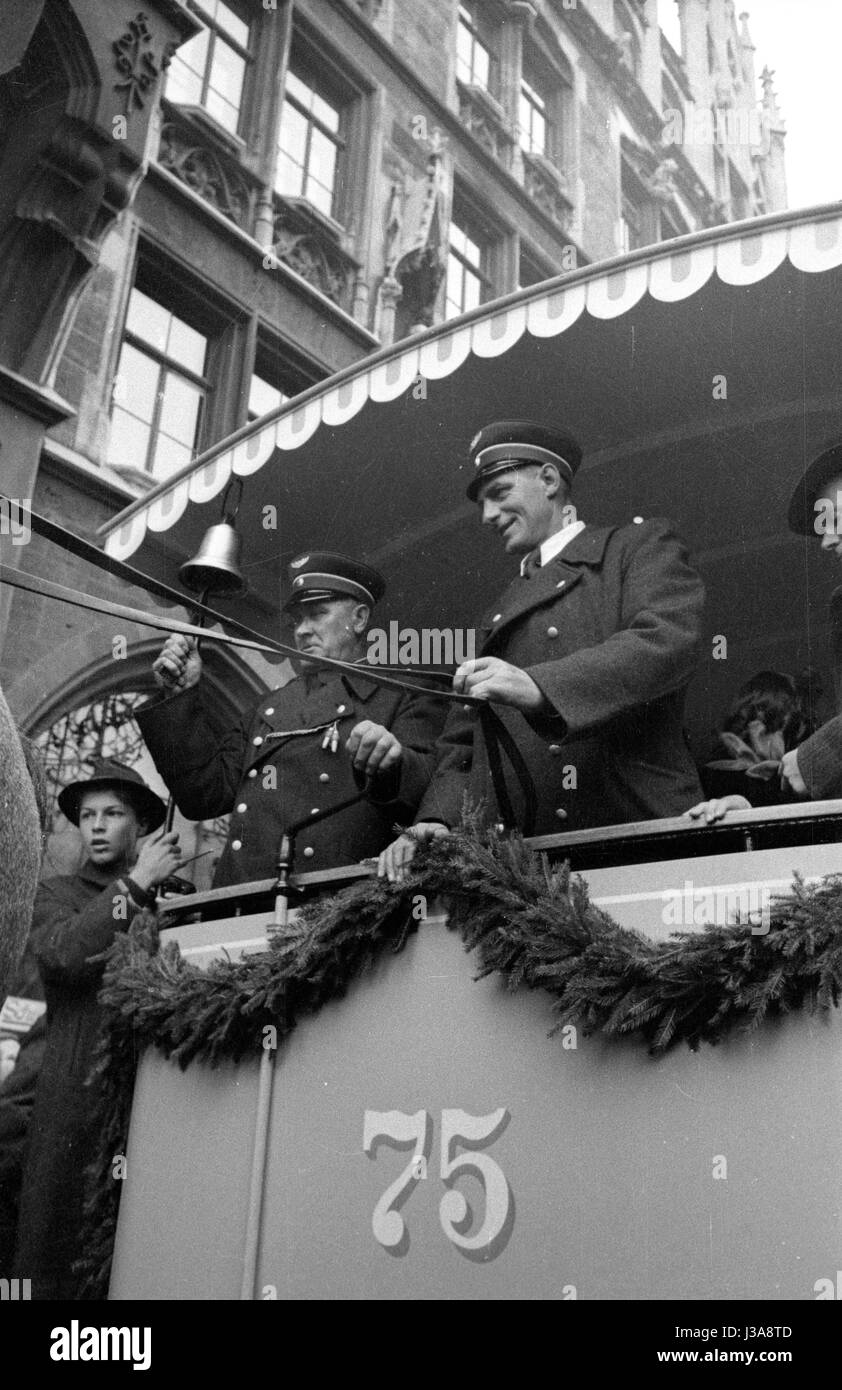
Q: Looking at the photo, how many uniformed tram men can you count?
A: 2